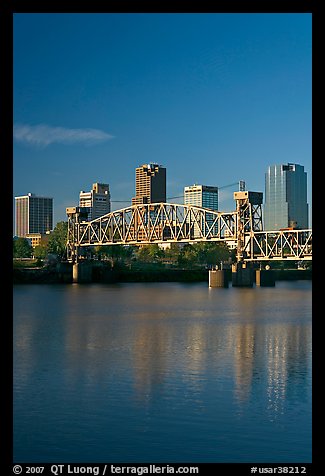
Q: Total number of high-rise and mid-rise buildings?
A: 5